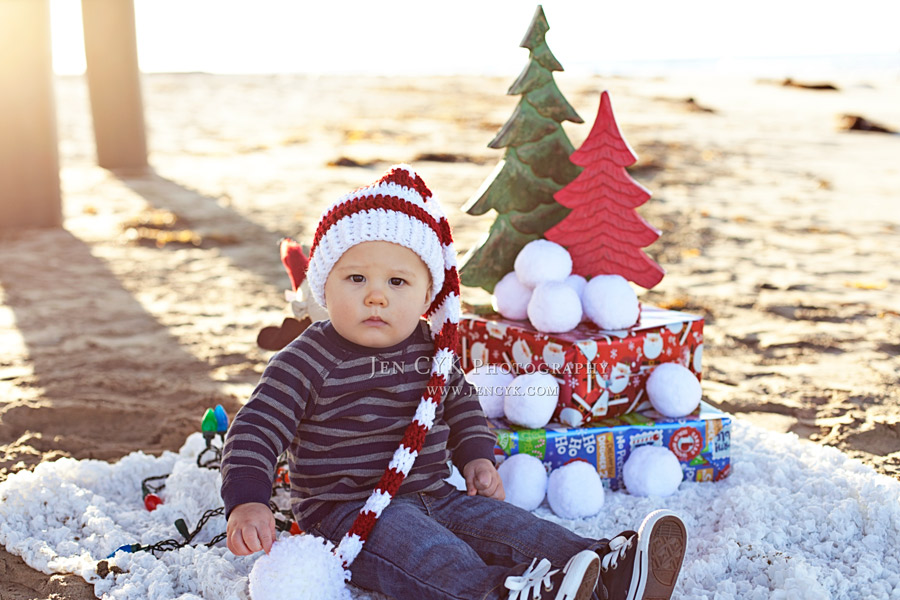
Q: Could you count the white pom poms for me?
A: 12